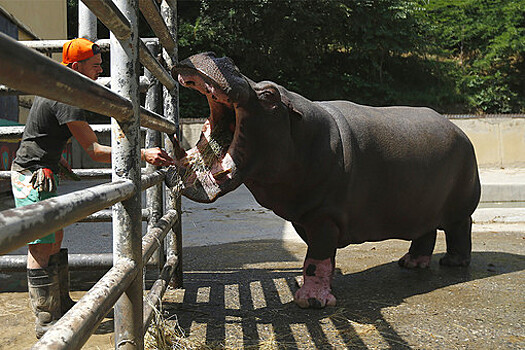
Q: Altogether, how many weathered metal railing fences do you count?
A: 1